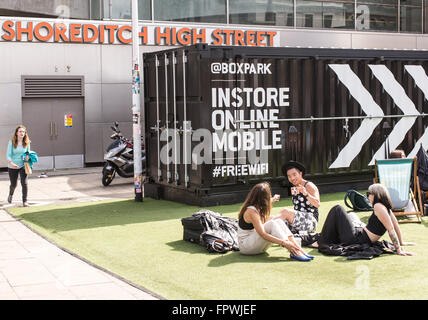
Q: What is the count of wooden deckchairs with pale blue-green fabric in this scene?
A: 1